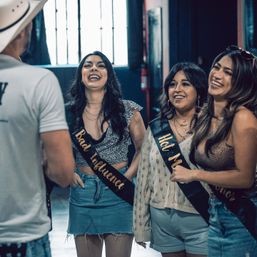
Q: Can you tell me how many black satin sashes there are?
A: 3